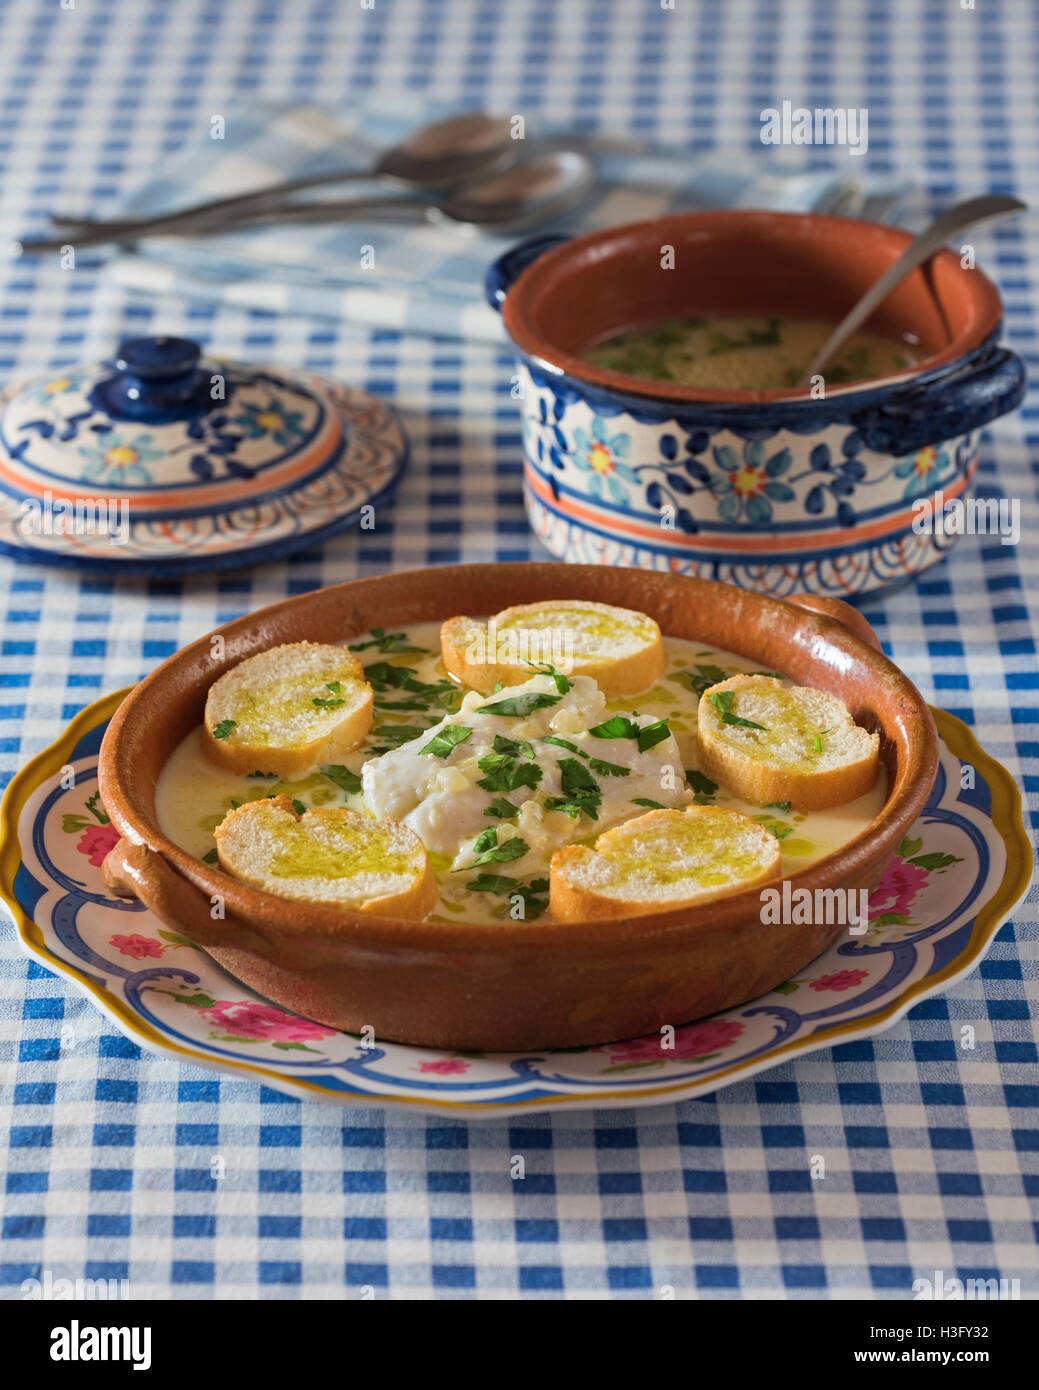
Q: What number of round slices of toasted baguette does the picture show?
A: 5